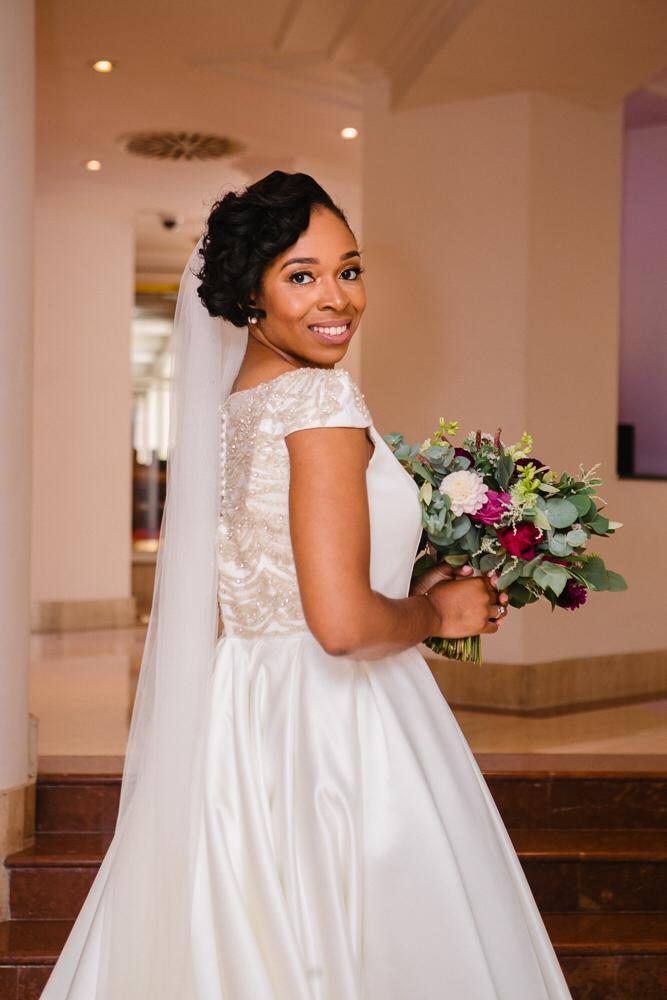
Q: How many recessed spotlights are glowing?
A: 3